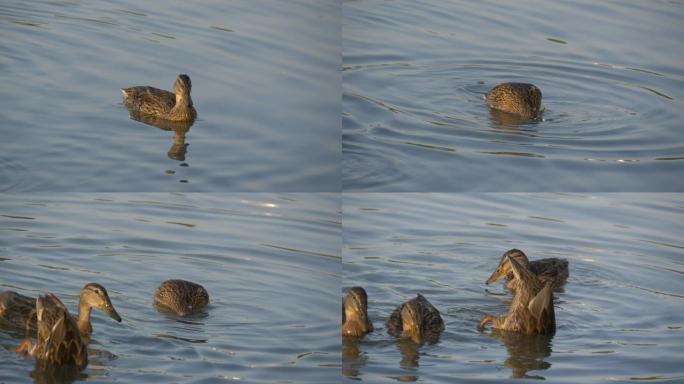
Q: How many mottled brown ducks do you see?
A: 9